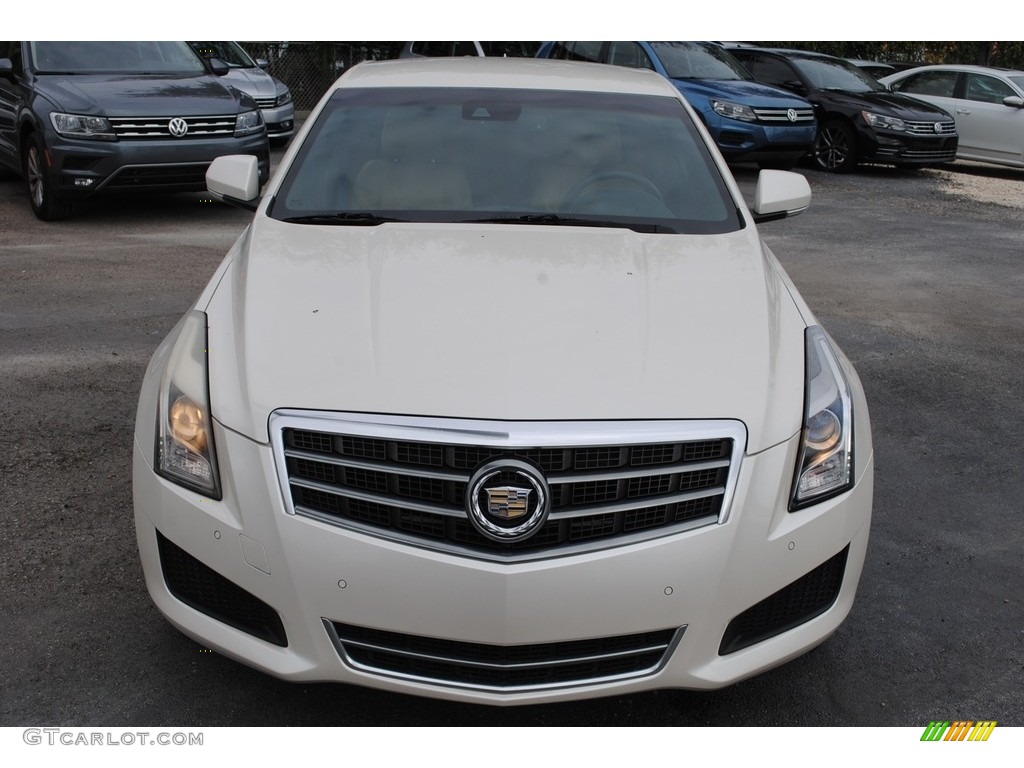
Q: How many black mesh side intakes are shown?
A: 2